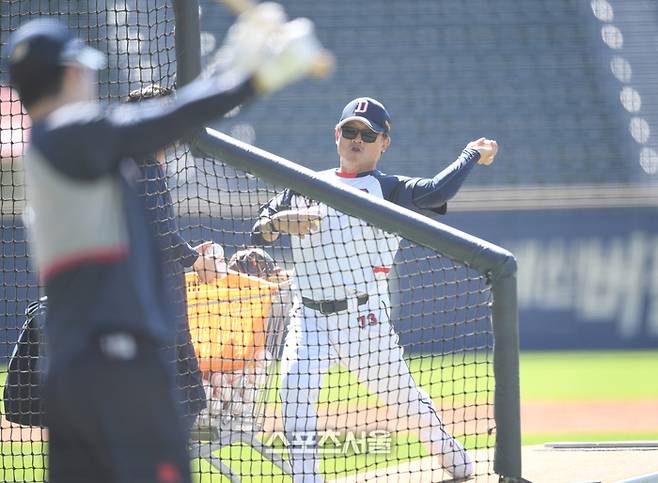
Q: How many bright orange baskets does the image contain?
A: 1